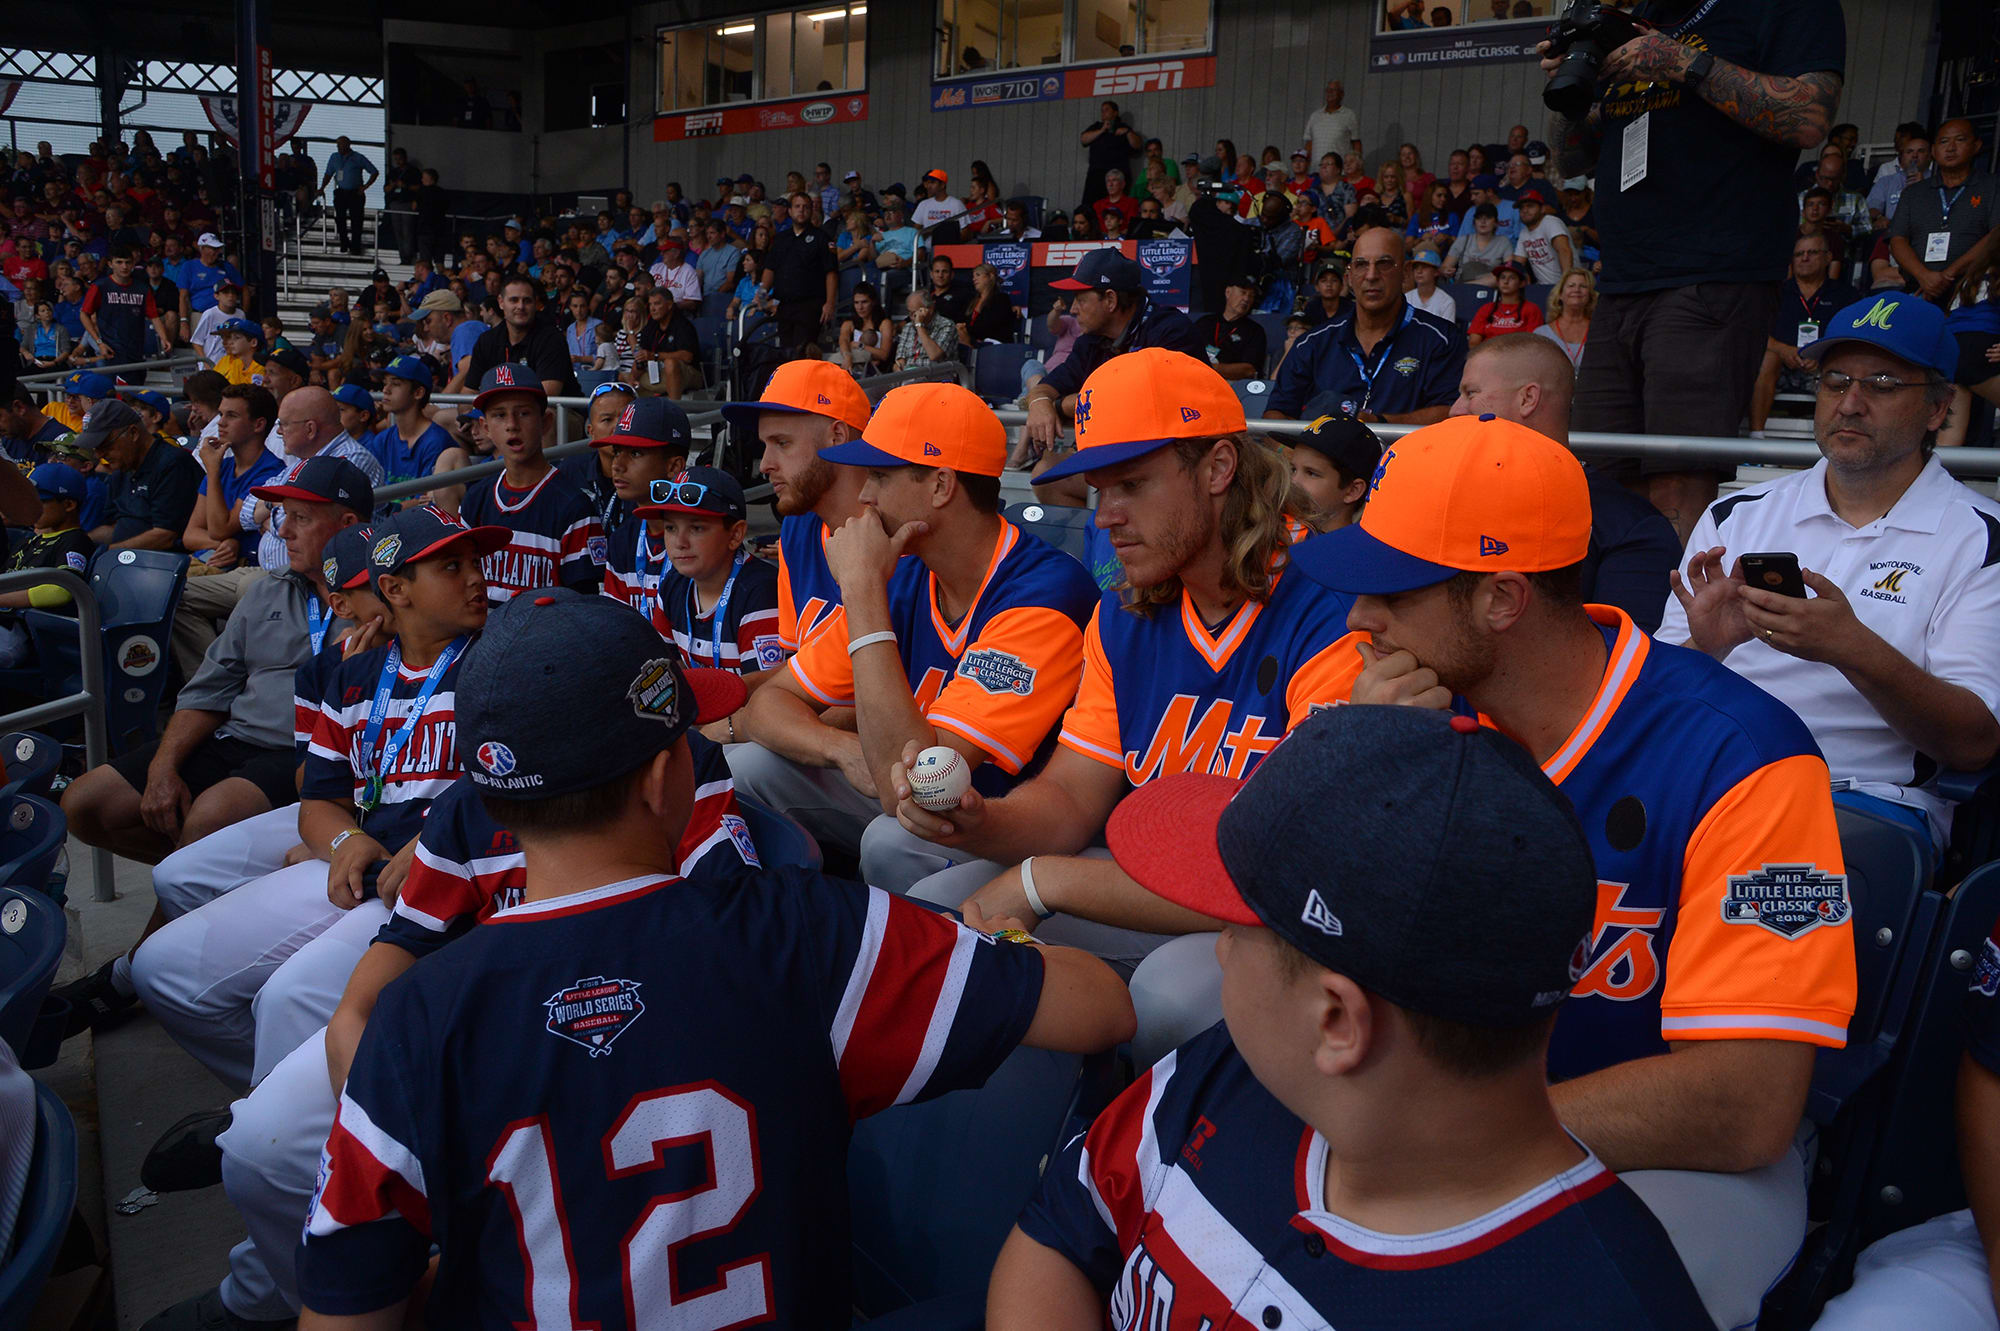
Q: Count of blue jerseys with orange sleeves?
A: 4